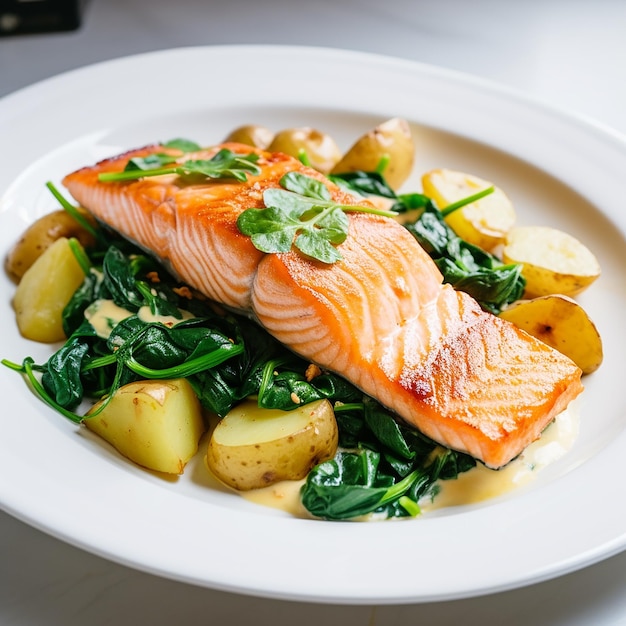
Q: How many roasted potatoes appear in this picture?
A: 10